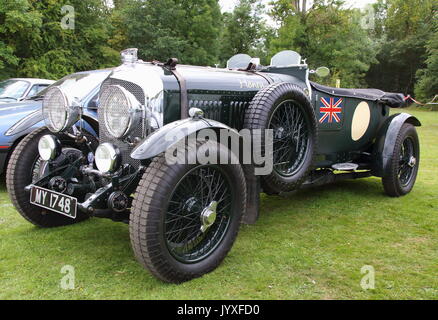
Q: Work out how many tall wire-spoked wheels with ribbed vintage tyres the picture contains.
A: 4